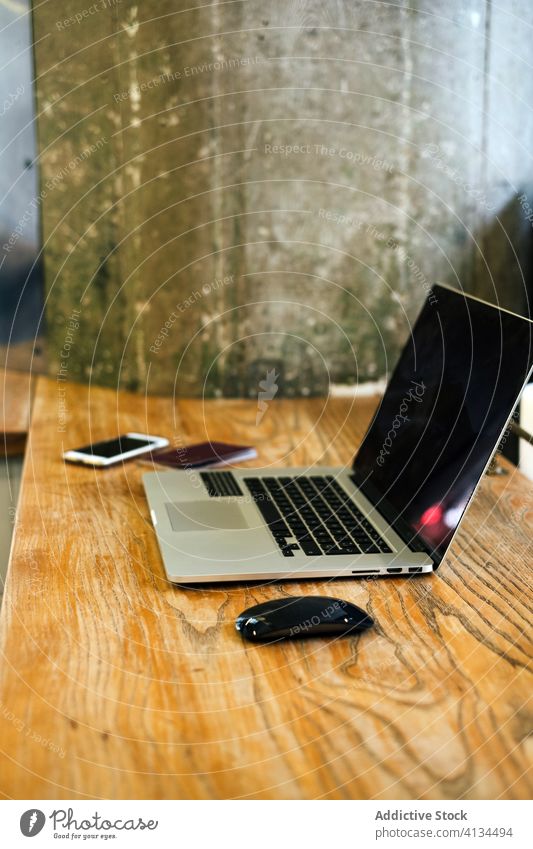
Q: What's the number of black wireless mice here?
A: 1